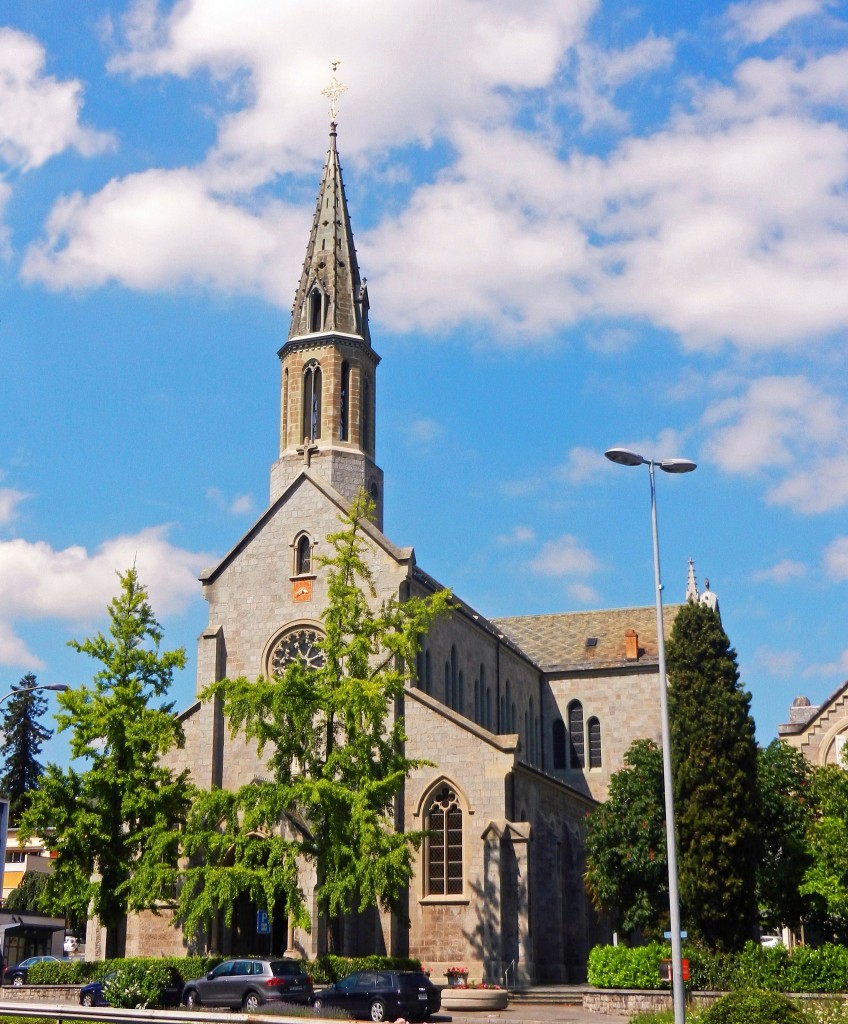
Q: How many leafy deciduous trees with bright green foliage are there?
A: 2